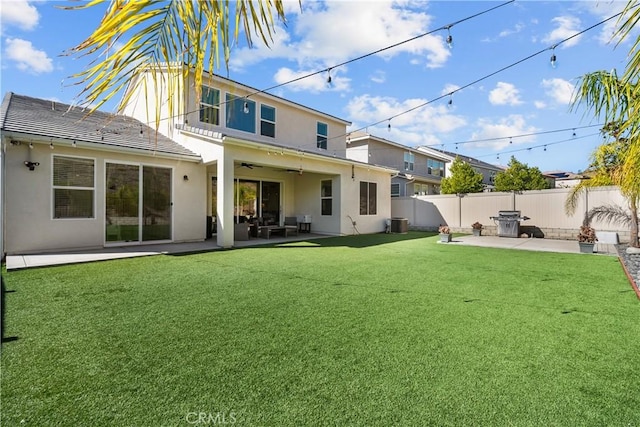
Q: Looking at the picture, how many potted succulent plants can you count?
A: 3